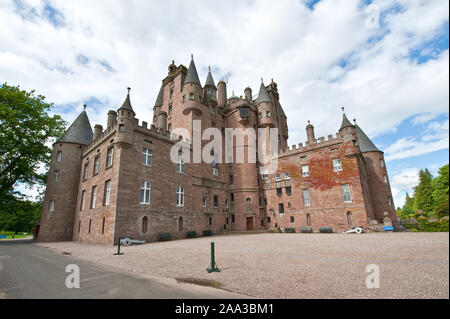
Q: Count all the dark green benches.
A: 6